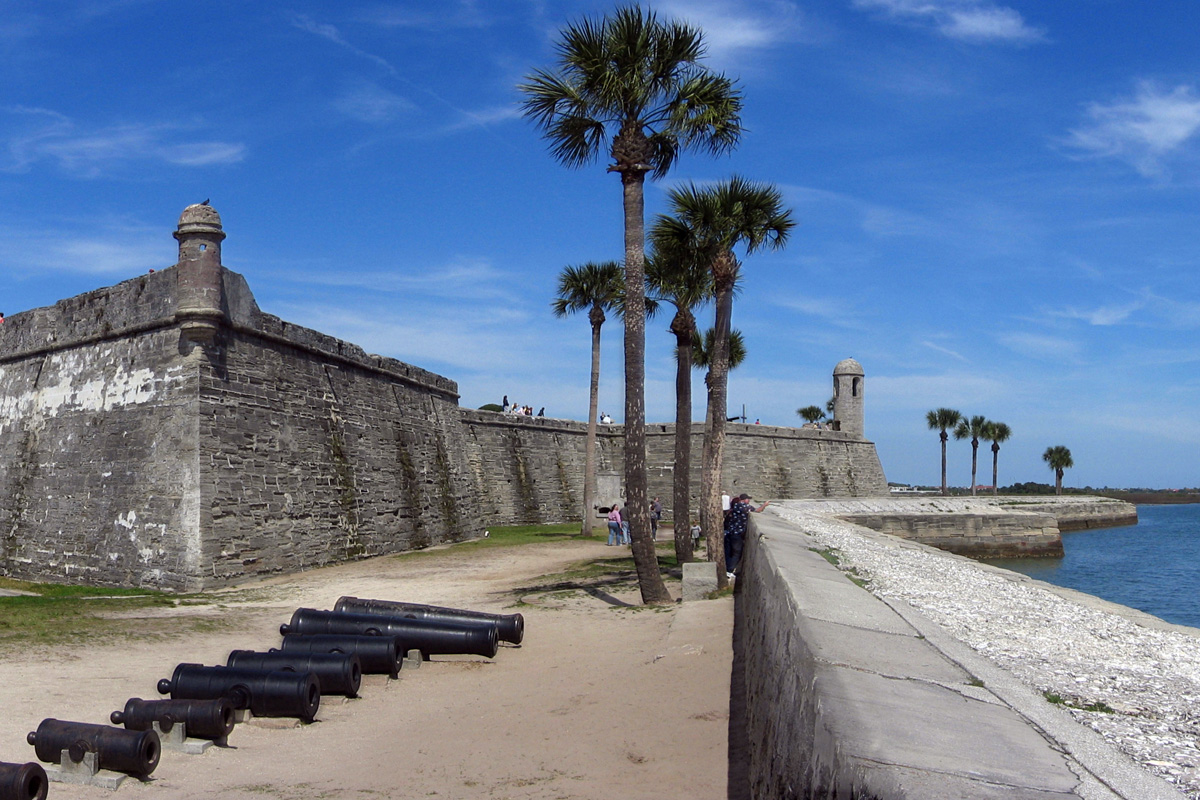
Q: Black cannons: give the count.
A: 8